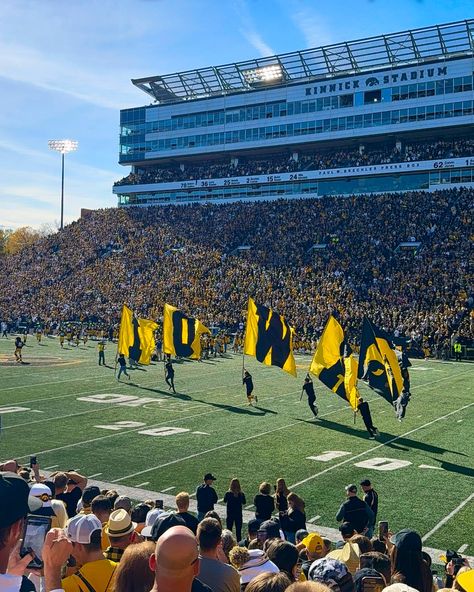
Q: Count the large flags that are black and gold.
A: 5